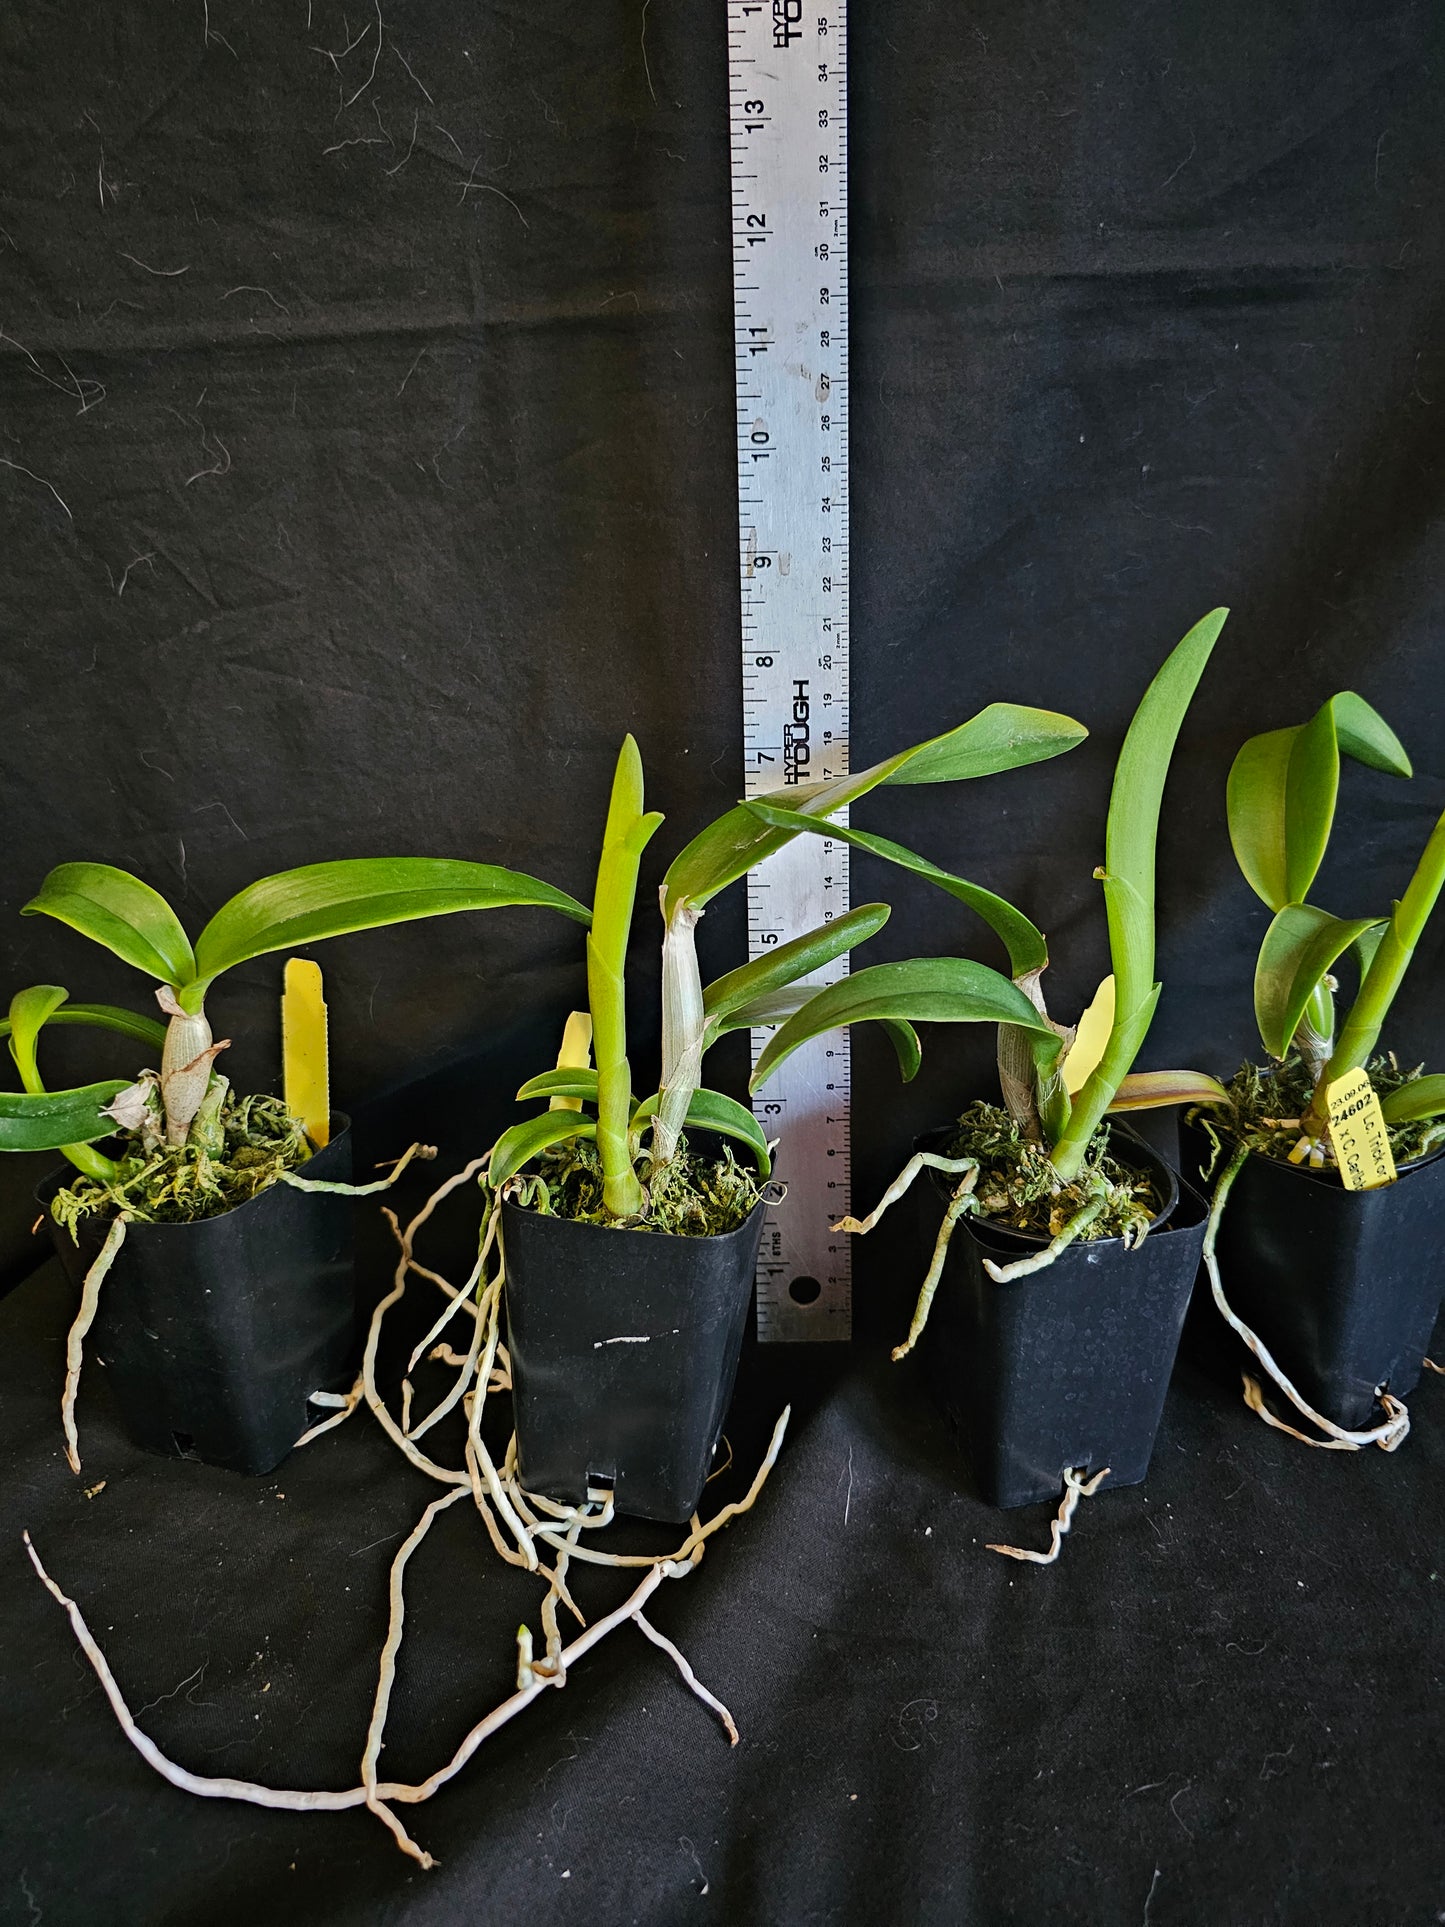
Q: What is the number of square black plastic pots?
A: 4